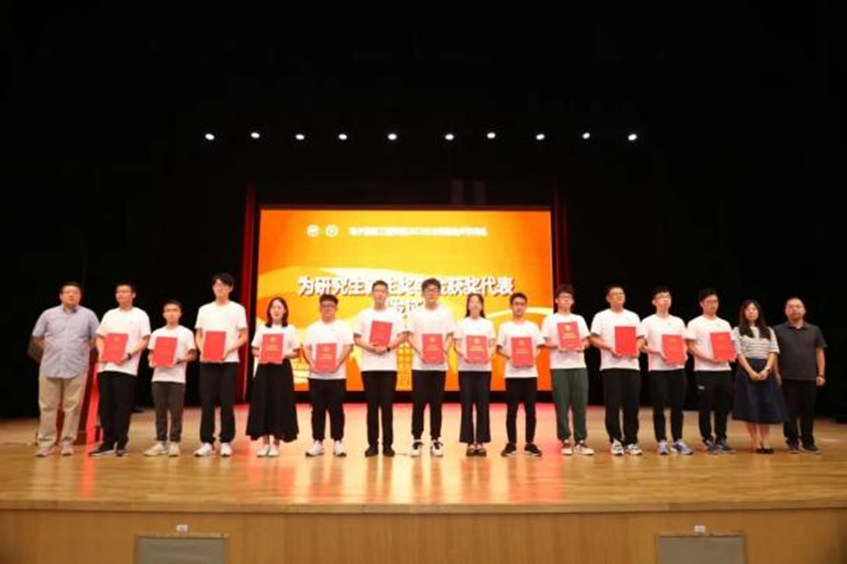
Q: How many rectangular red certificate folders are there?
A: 13